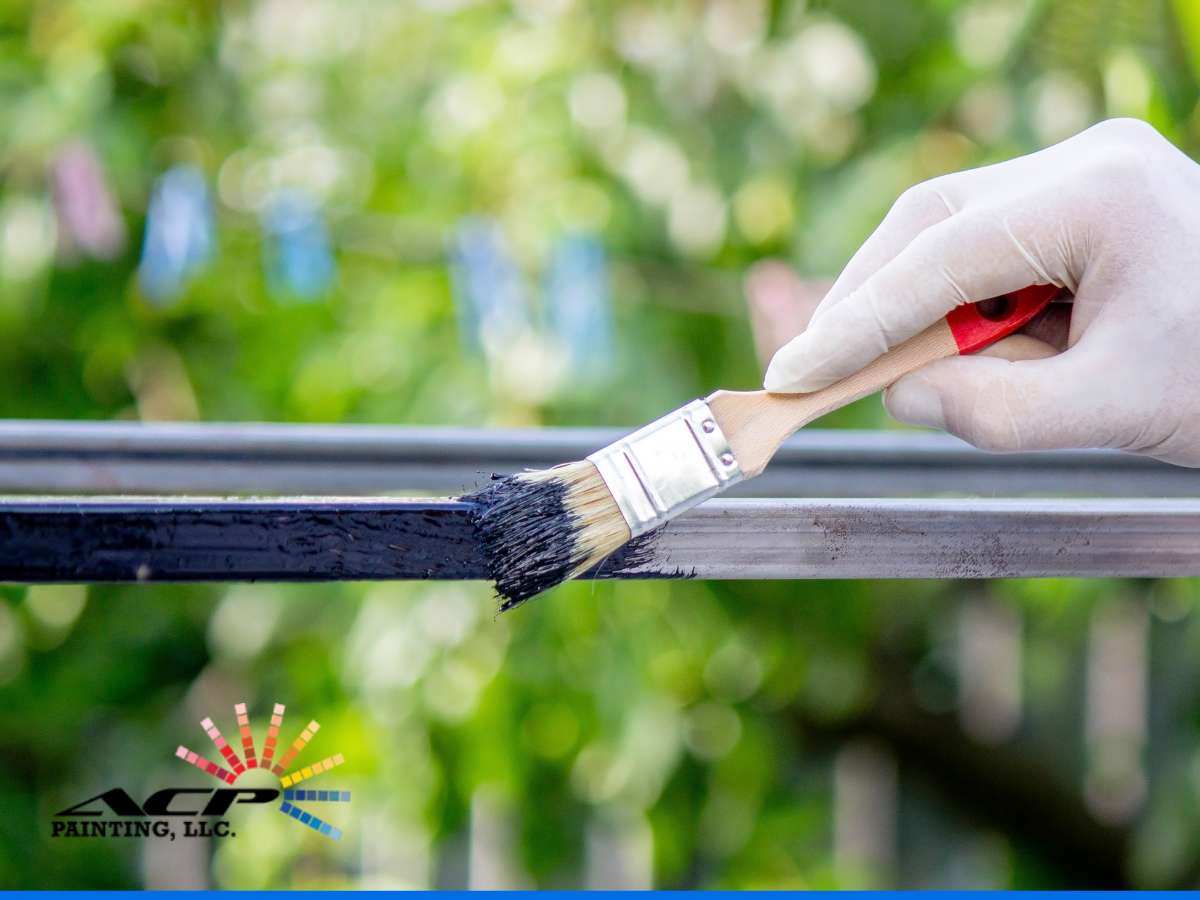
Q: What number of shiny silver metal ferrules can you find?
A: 1